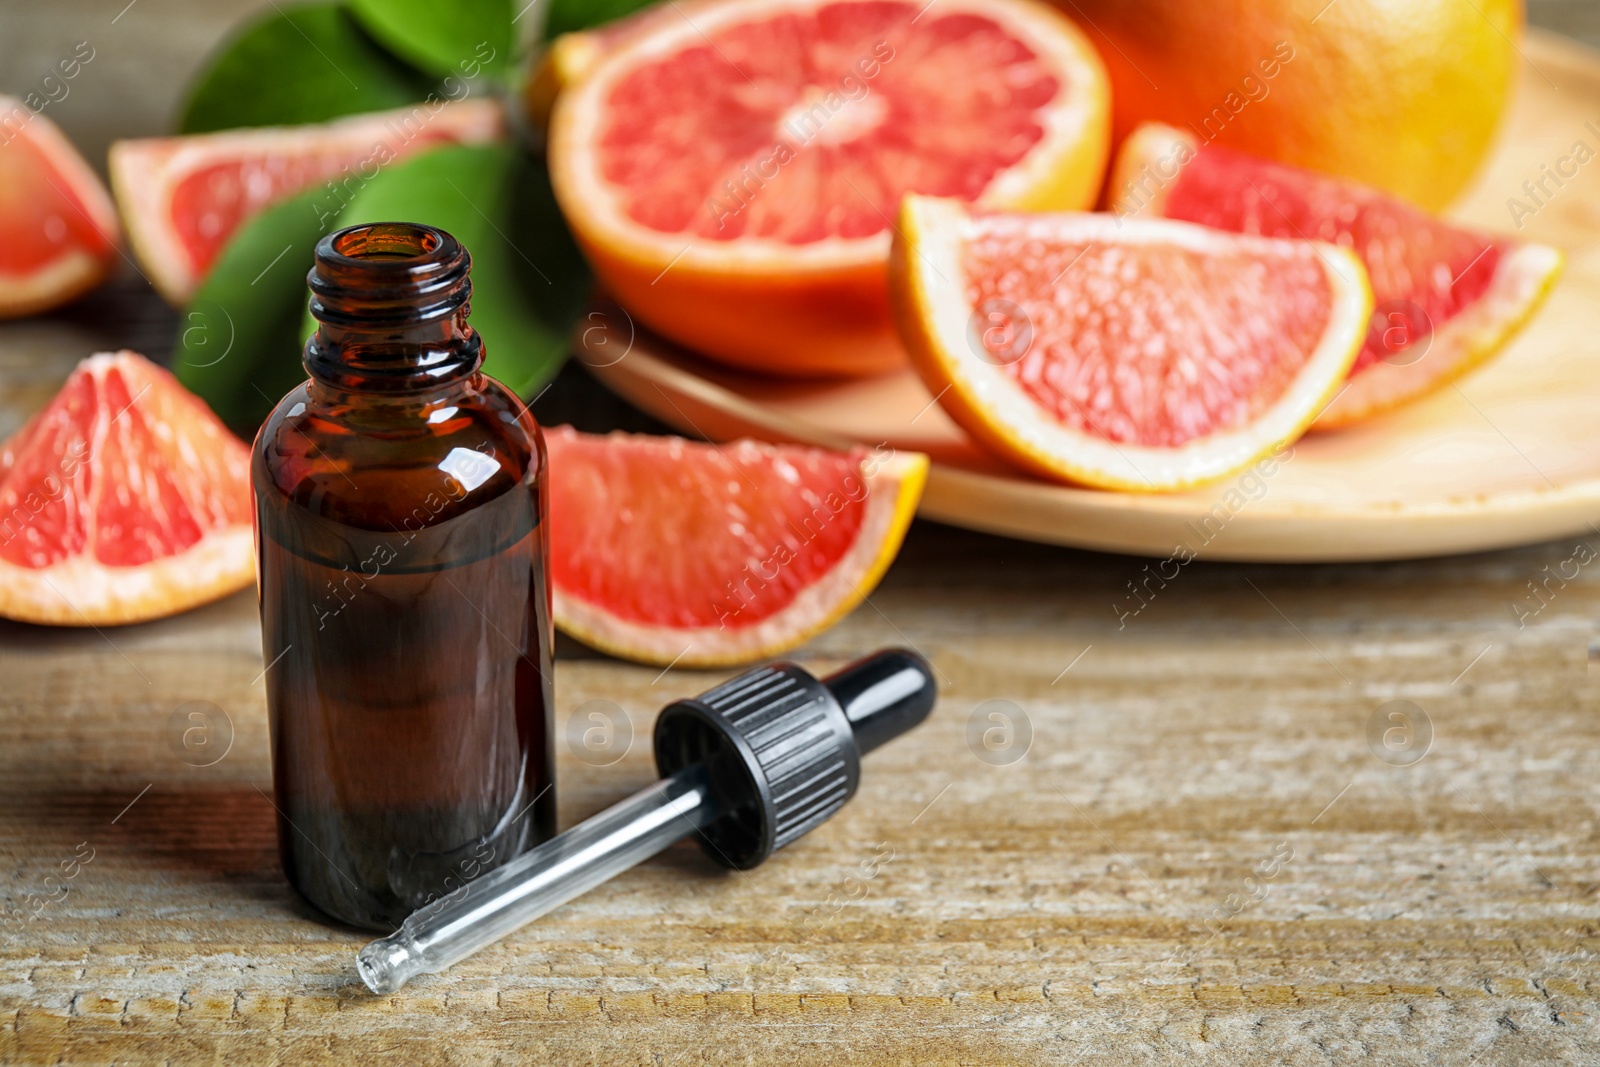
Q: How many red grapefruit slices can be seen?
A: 6